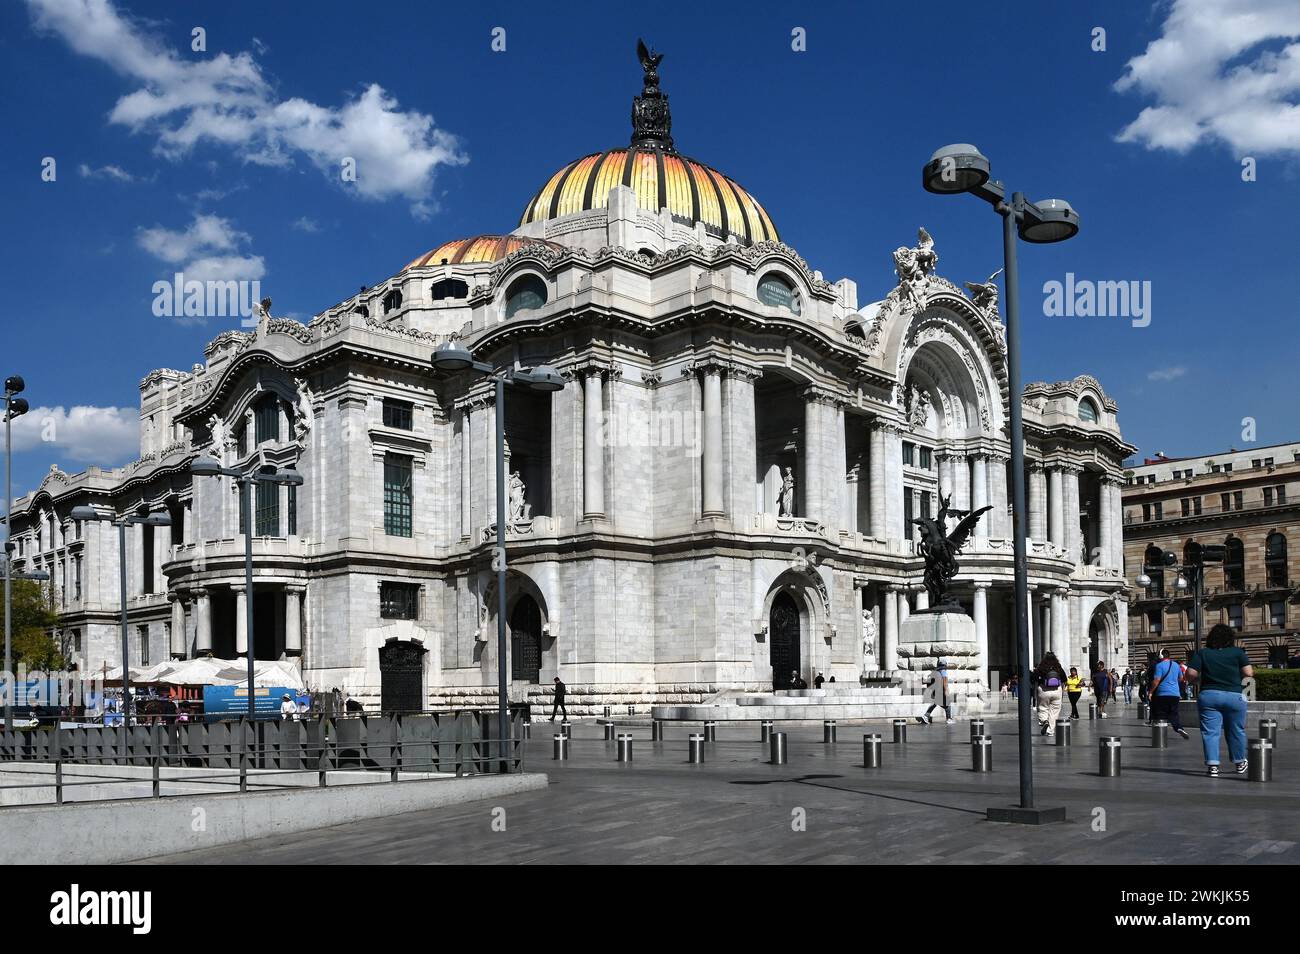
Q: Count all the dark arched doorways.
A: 4